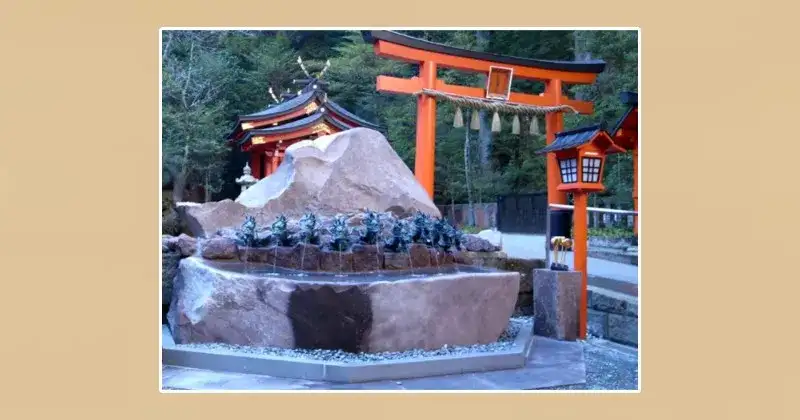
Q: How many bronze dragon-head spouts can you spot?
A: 9